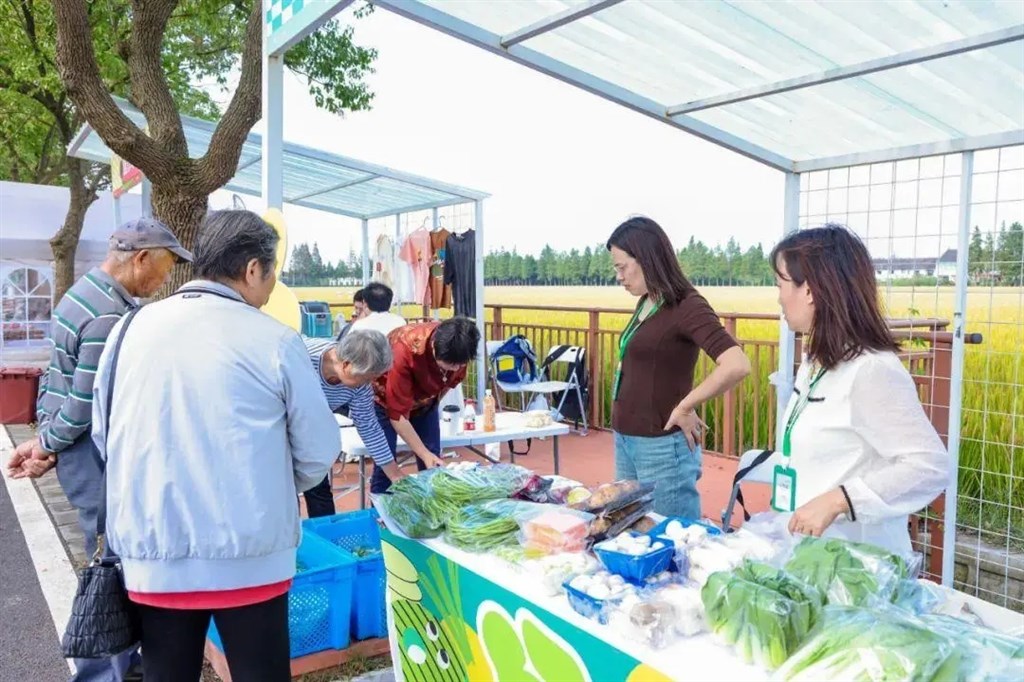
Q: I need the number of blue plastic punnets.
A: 3